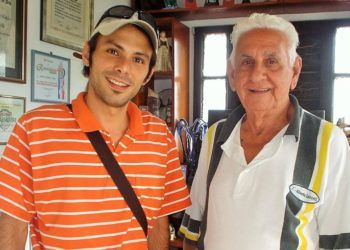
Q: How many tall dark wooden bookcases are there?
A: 1